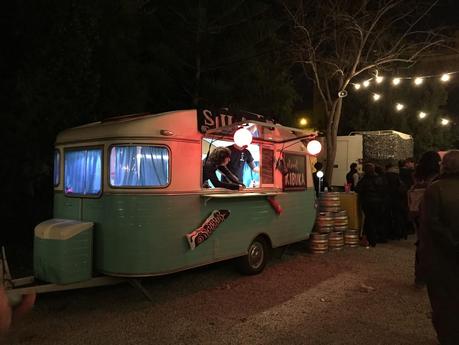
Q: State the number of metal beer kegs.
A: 6